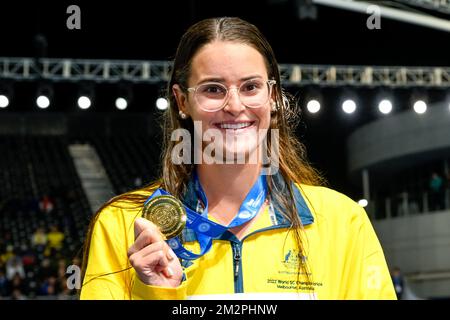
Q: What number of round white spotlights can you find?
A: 9